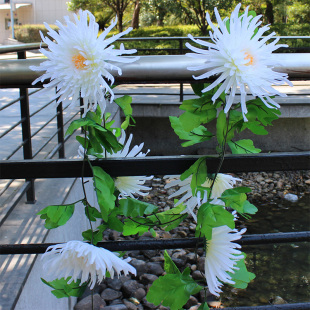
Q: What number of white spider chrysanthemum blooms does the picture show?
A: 6